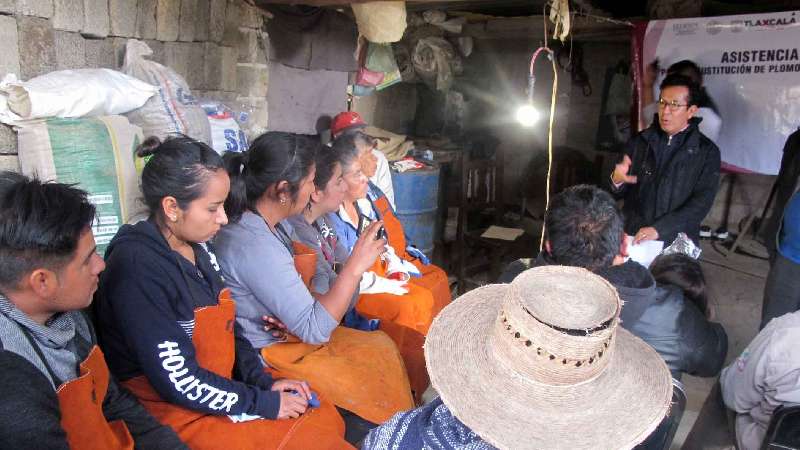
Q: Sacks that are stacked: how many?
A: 4